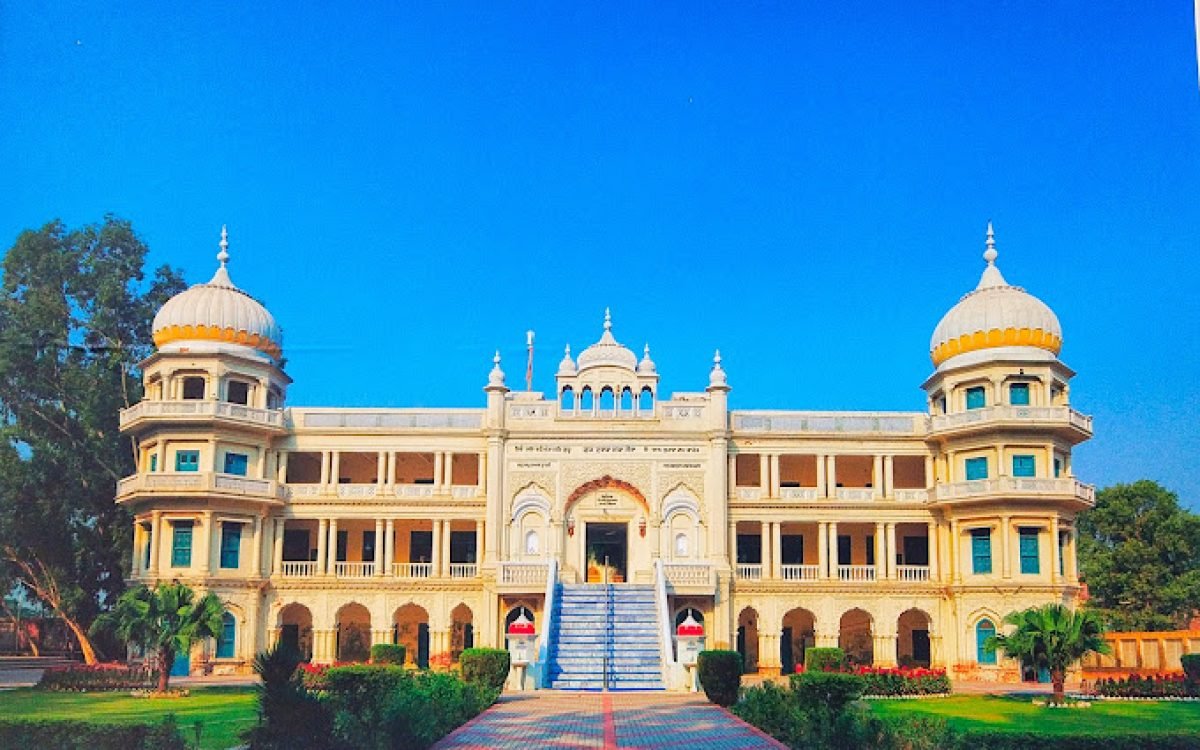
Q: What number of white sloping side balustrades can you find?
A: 2